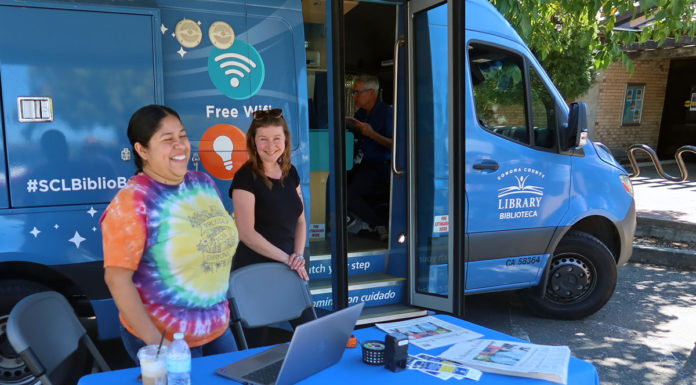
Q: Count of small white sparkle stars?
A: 9